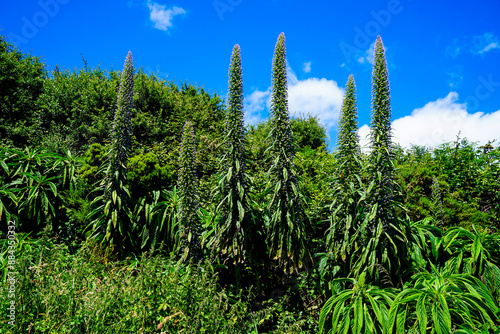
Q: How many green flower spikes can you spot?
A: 6